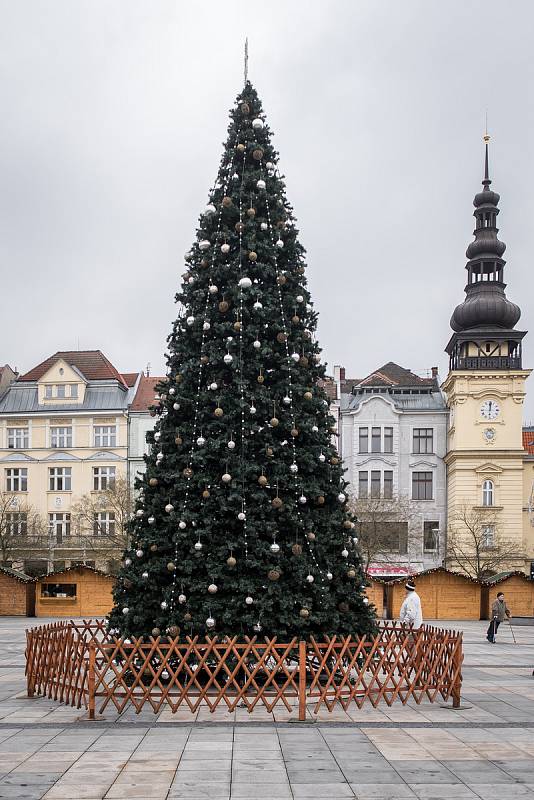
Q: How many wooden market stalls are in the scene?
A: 5